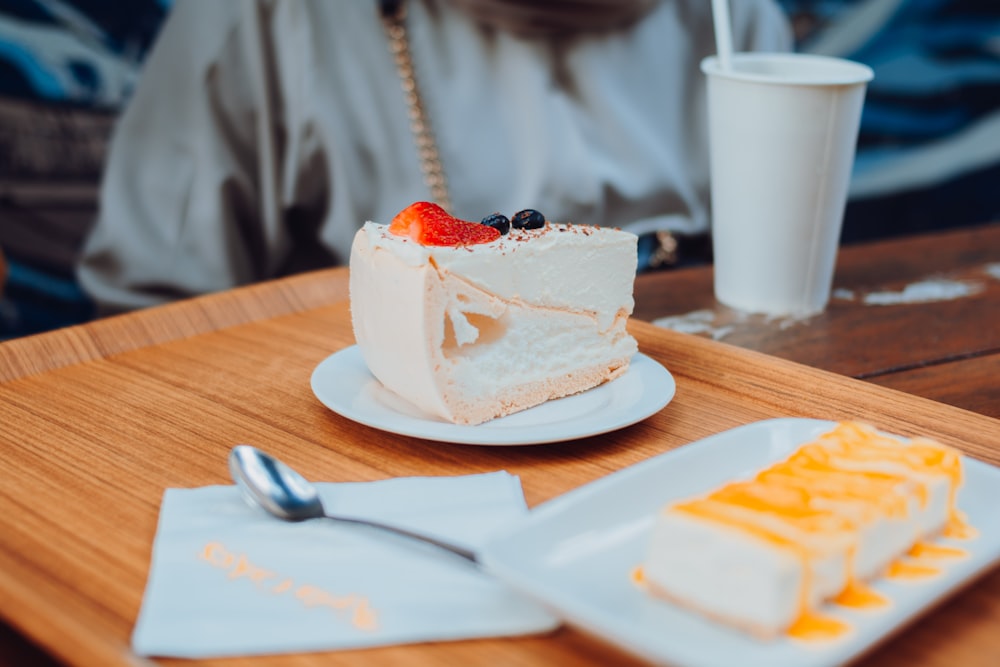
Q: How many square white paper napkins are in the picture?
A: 1